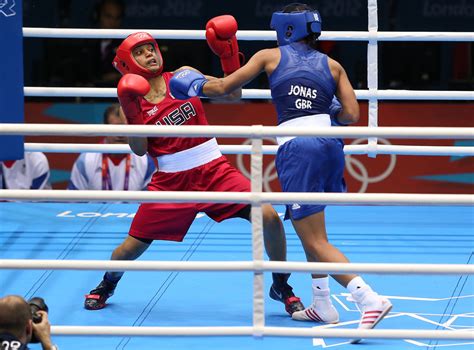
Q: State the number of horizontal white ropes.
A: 7